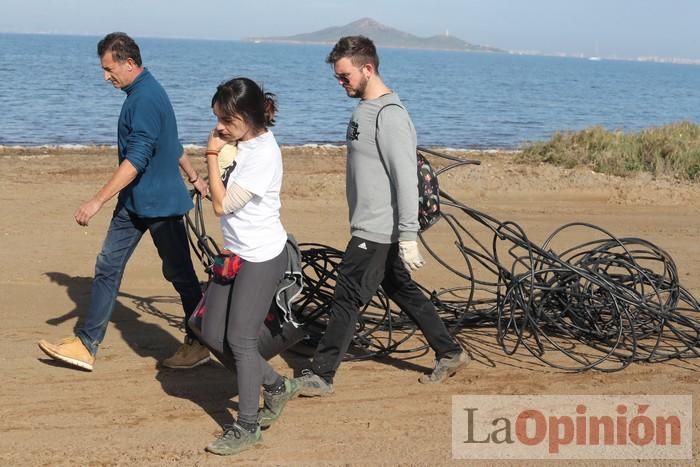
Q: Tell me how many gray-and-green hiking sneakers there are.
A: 2